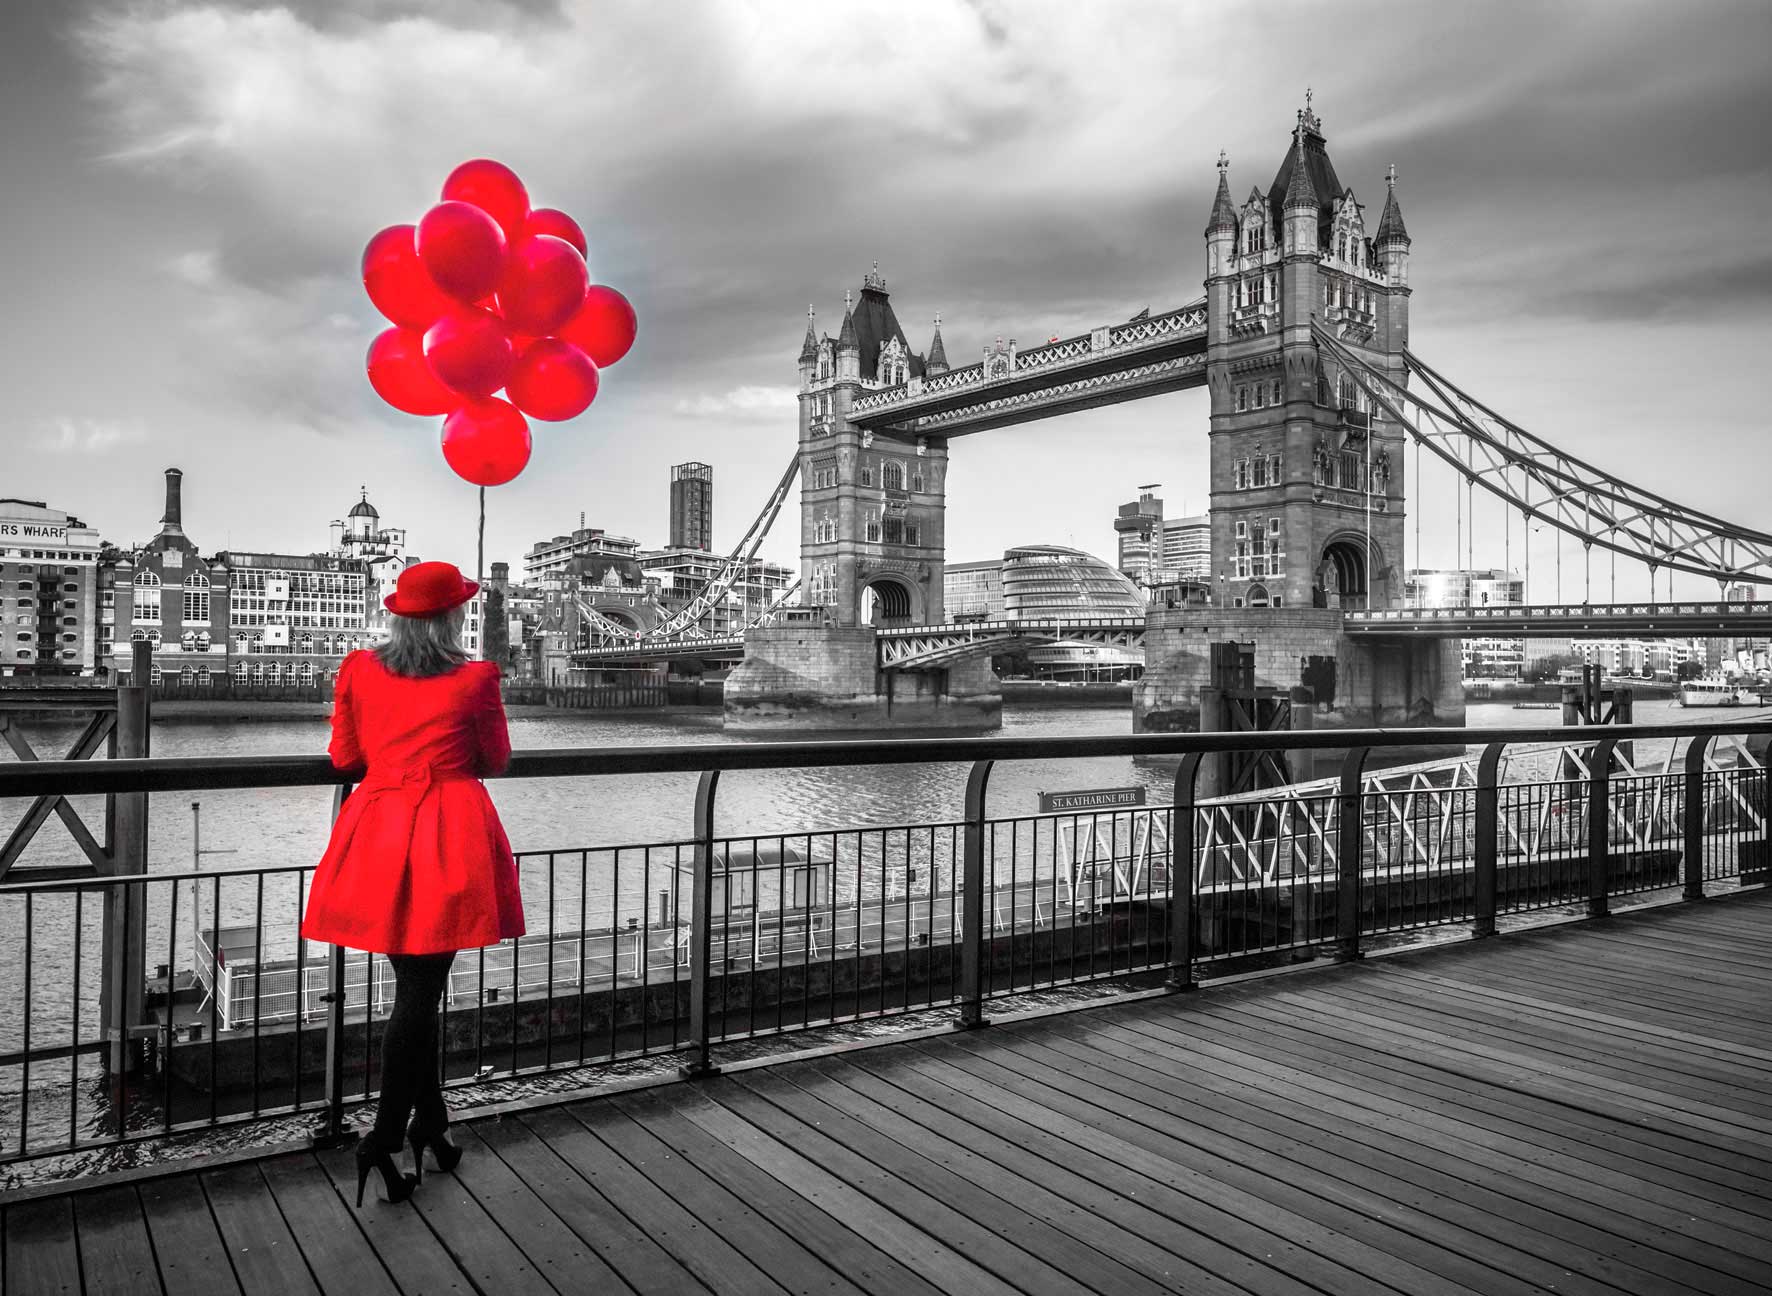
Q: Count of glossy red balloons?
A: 10